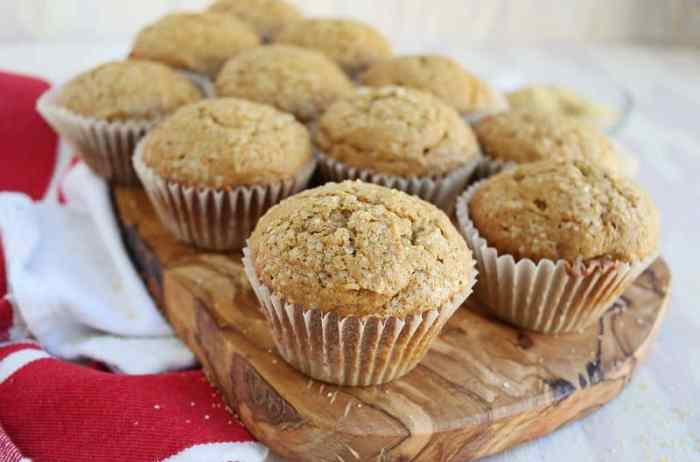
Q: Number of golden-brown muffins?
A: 11